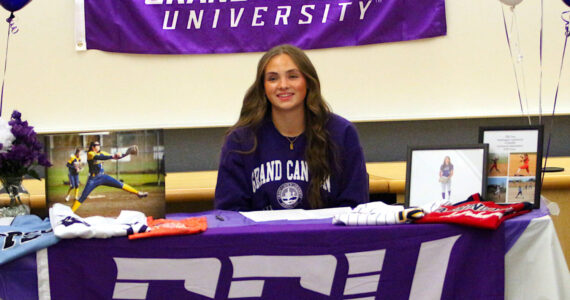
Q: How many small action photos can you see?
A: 4